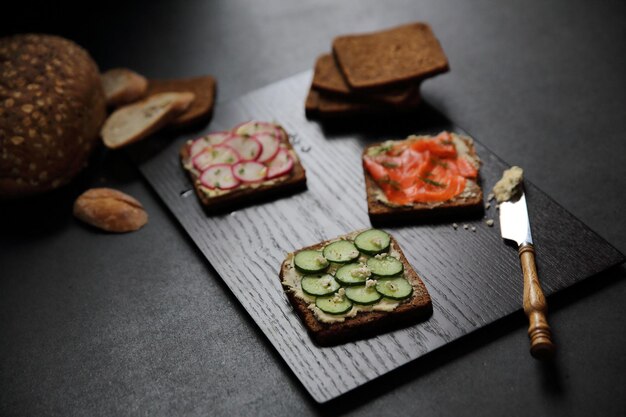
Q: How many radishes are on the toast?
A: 8